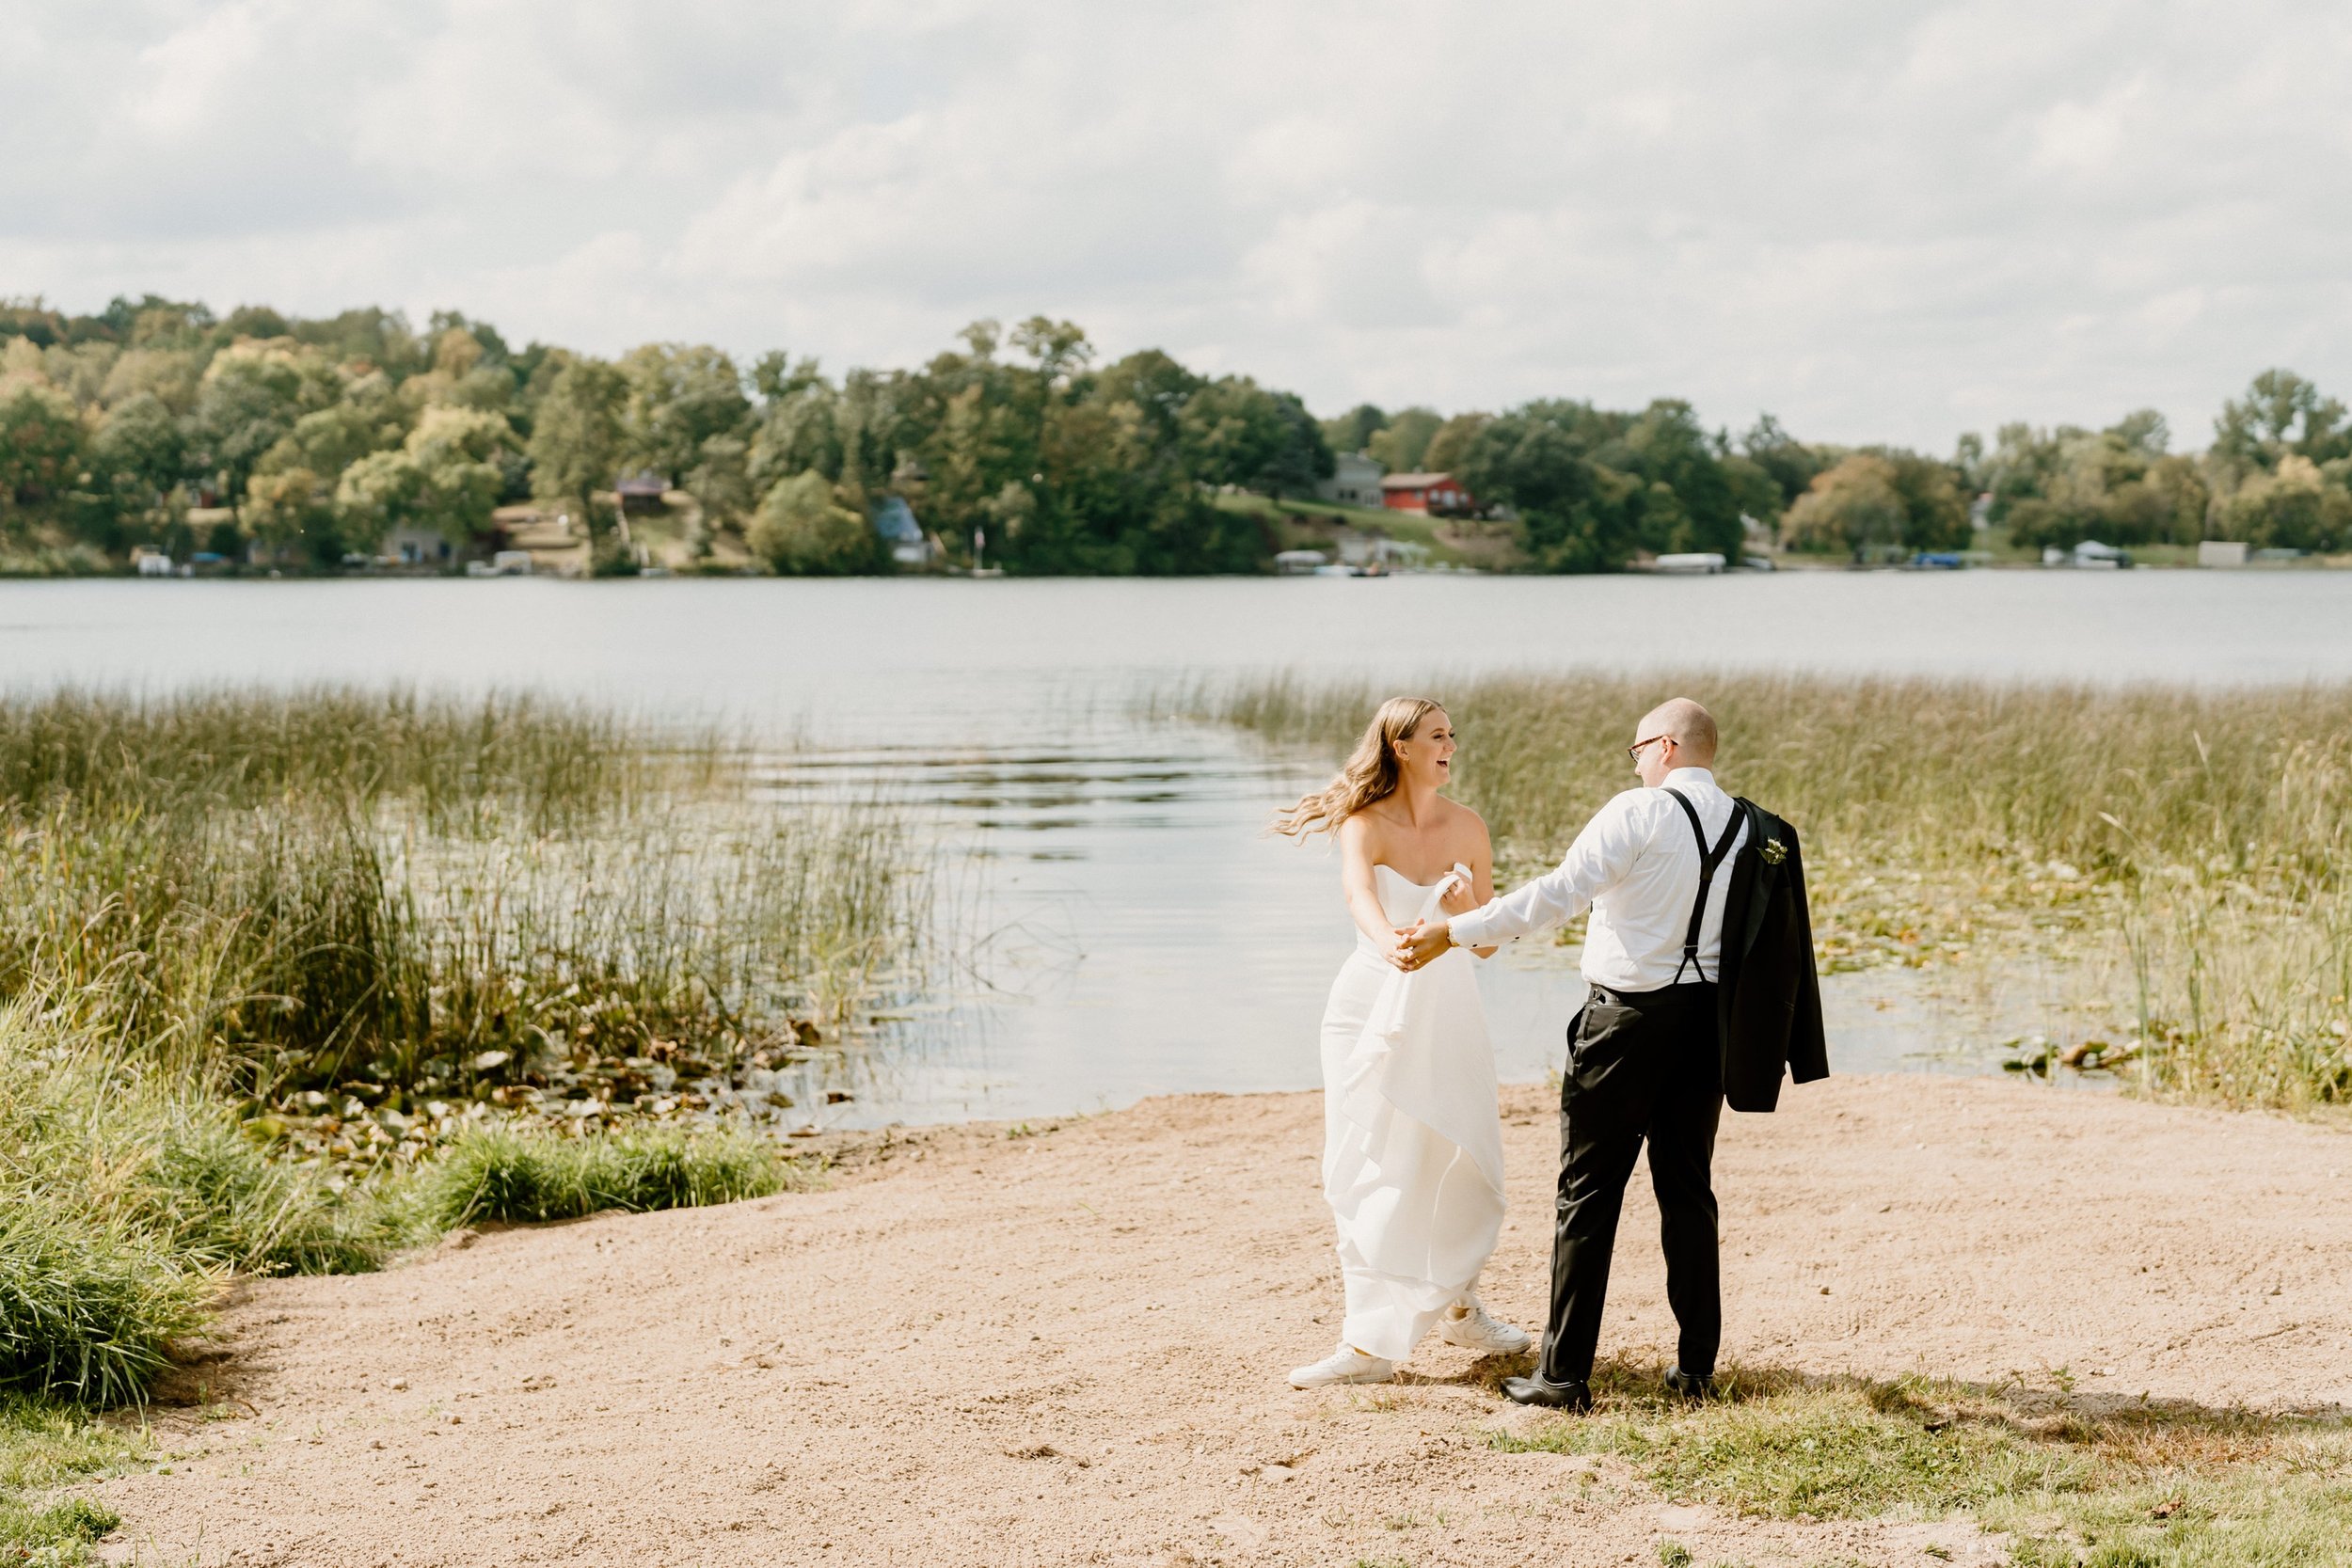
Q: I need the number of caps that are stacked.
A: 0